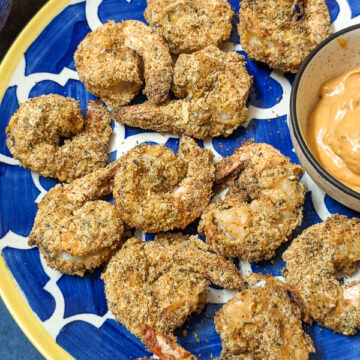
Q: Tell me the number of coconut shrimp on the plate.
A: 12